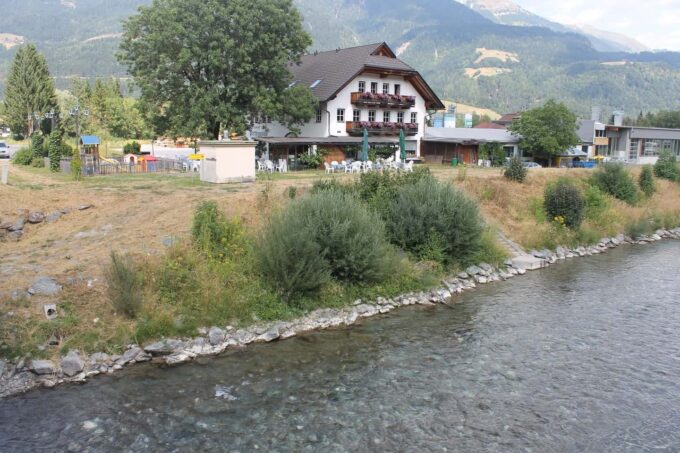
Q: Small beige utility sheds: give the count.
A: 1